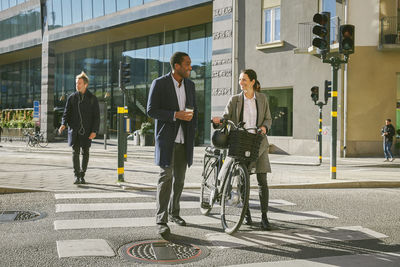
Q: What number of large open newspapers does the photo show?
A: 0